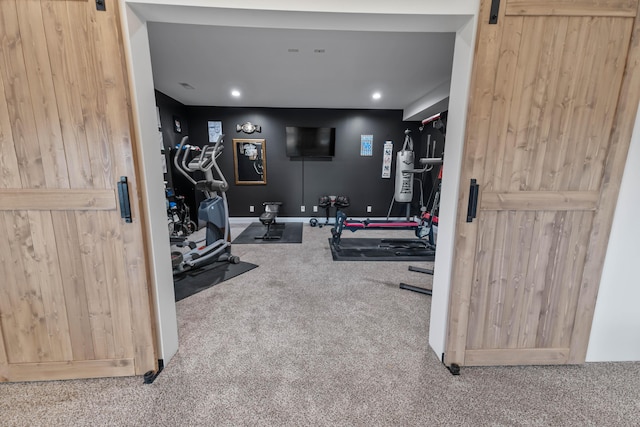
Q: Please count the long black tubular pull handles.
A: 2